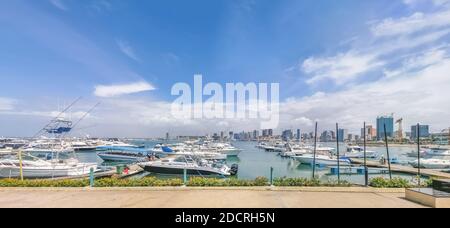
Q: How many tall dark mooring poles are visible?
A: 5